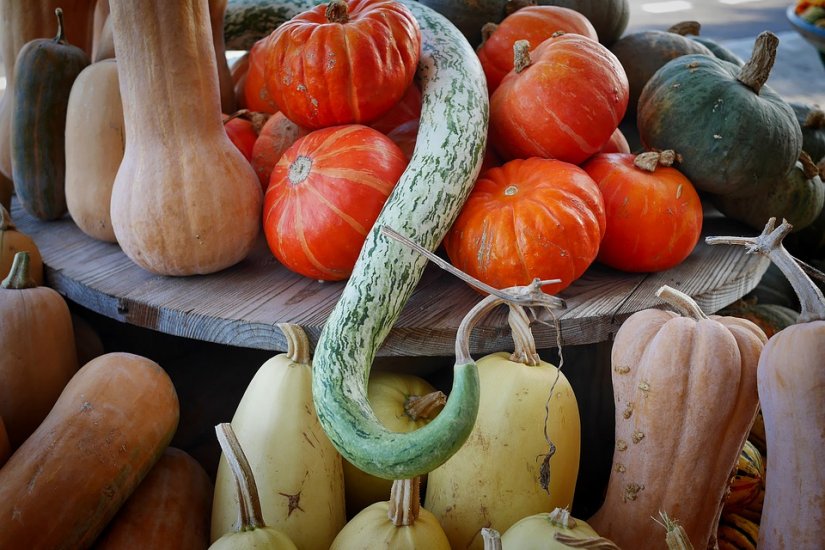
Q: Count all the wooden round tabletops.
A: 1